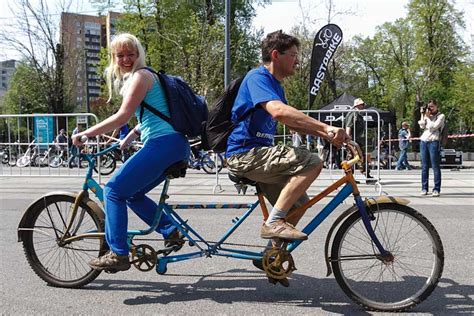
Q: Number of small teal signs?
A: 1